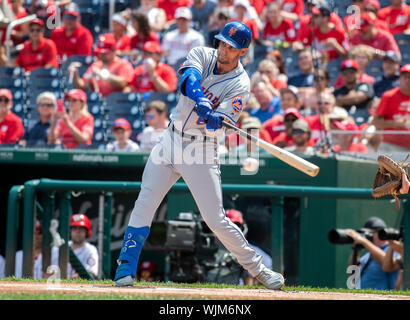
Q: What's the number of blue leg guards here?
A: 1